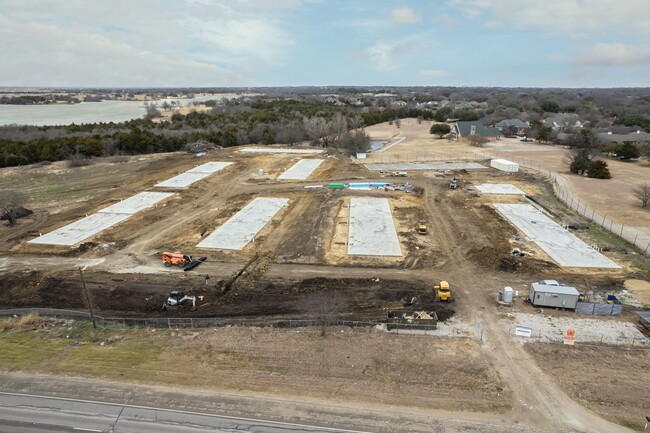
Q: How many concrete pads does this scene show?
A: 9